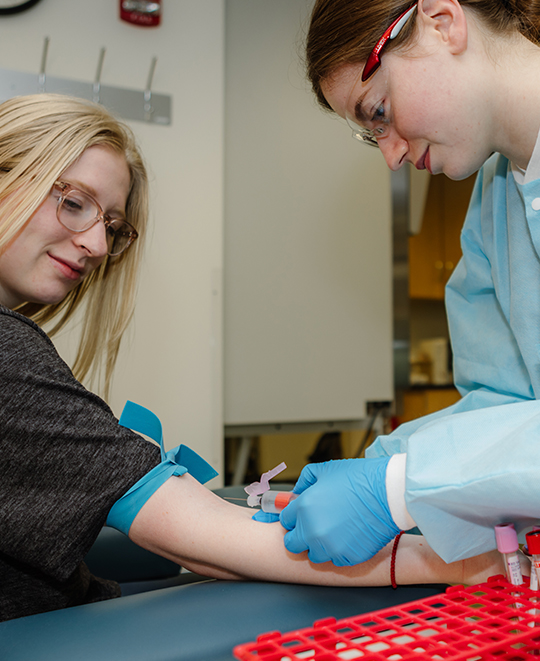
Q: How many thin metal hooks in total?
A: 3